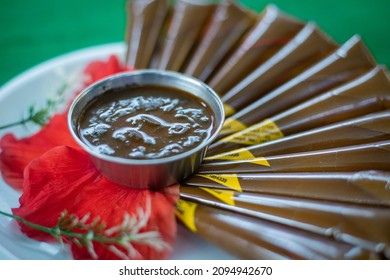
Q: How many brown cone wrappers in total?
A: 12